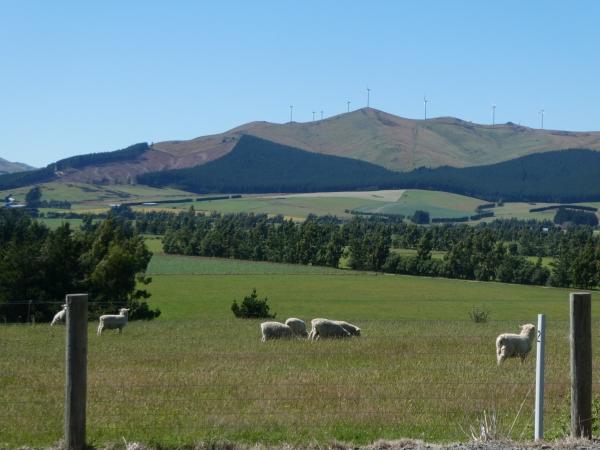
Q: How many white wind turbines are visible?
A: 8